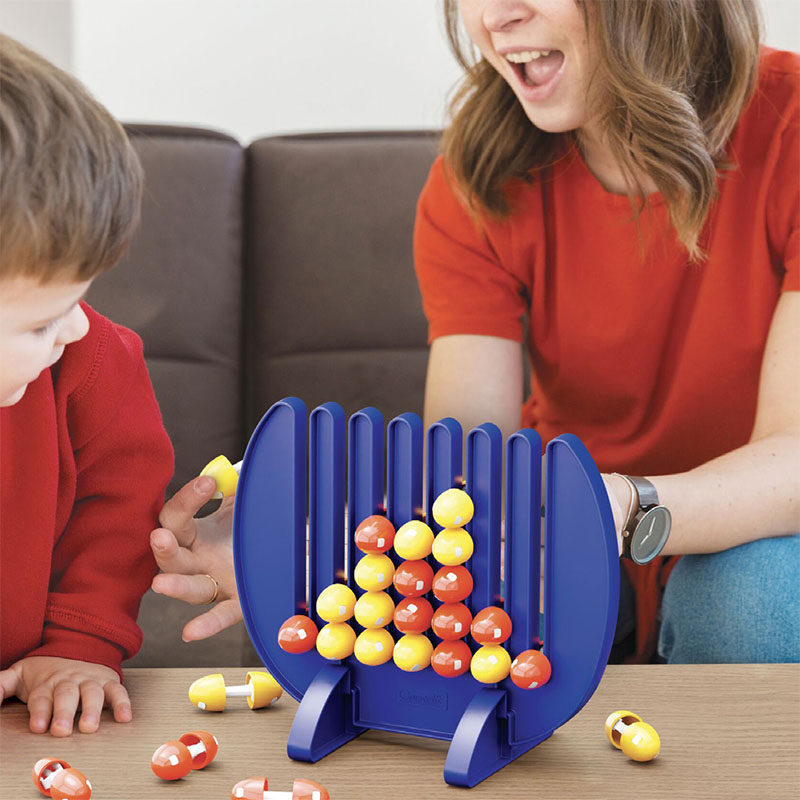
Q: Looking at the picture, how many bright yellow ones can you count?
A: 13